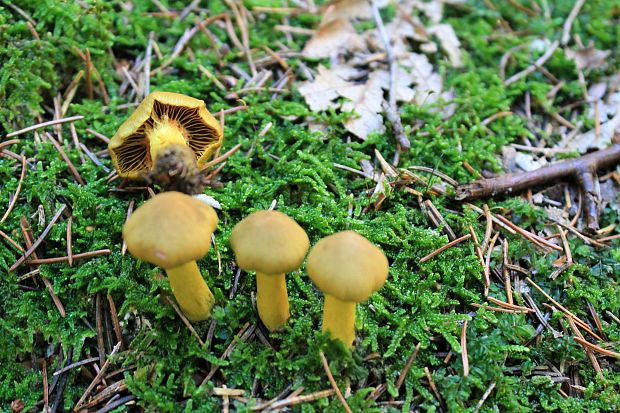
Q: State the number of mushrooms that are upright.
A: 3